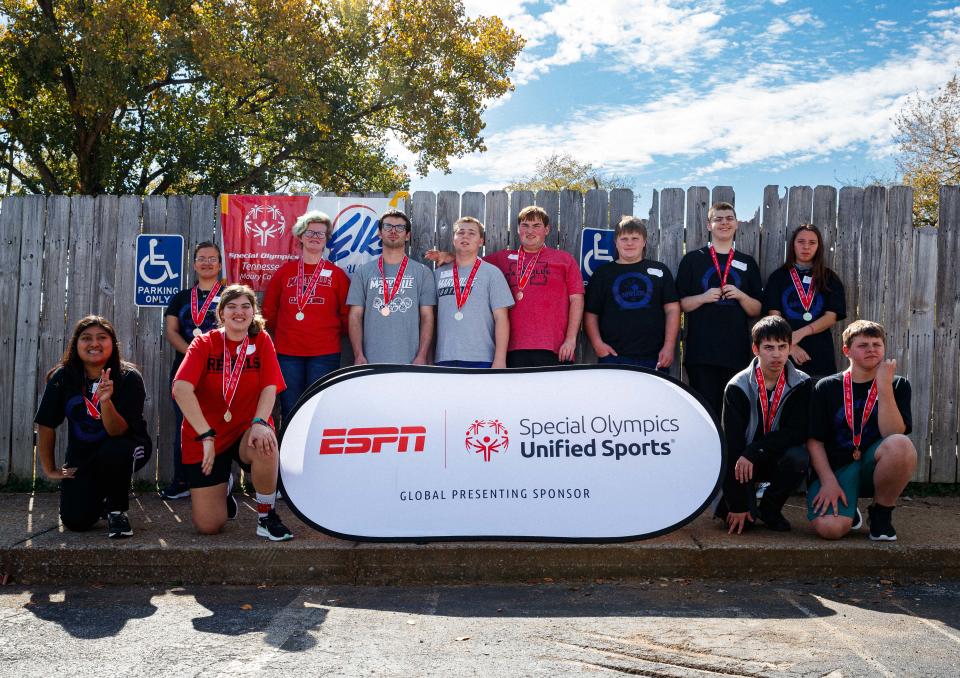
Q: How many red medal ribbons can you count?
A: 11